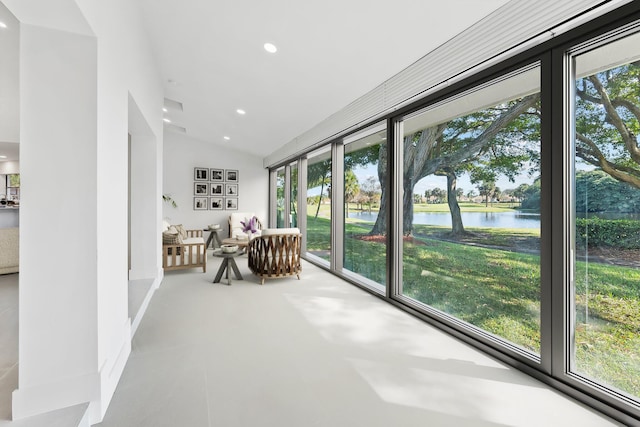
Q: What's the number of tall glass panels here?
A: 6